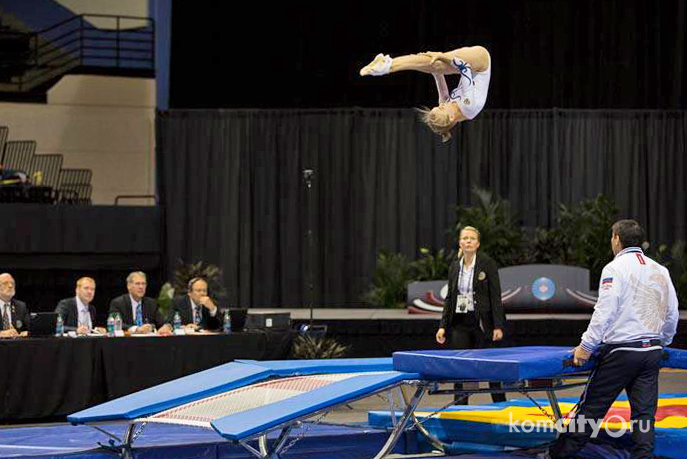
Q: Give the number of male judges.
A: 4